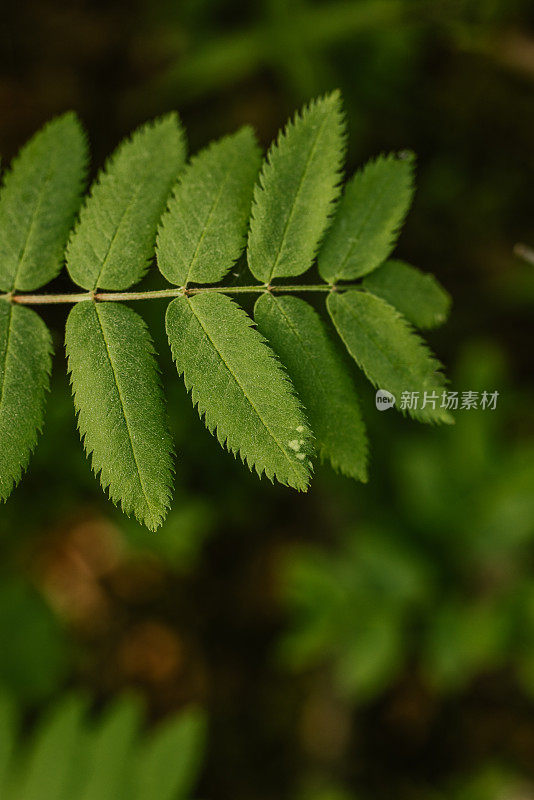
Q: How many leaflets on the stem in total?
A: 11